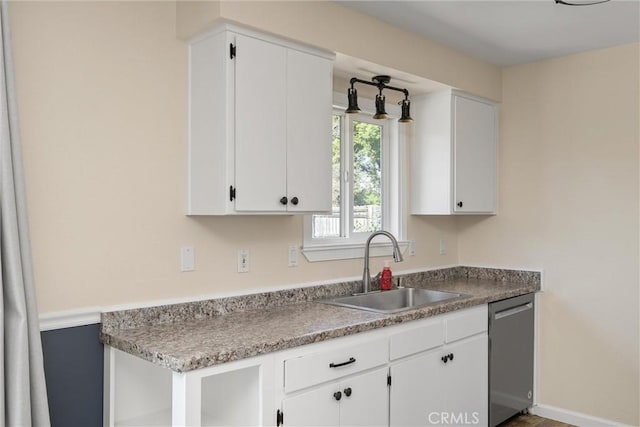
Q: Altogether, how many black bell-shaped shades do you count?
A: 3